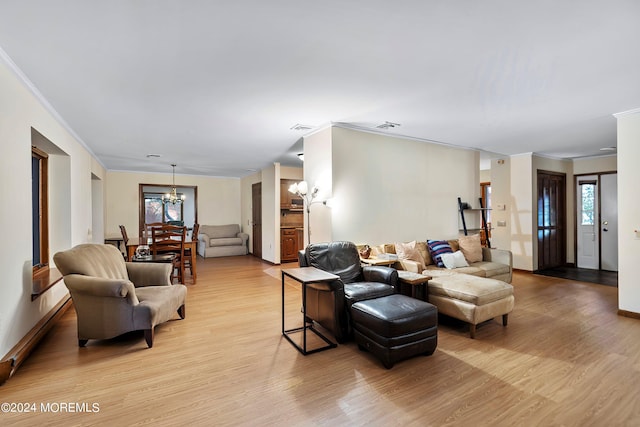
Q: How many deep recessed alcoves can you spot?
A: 2